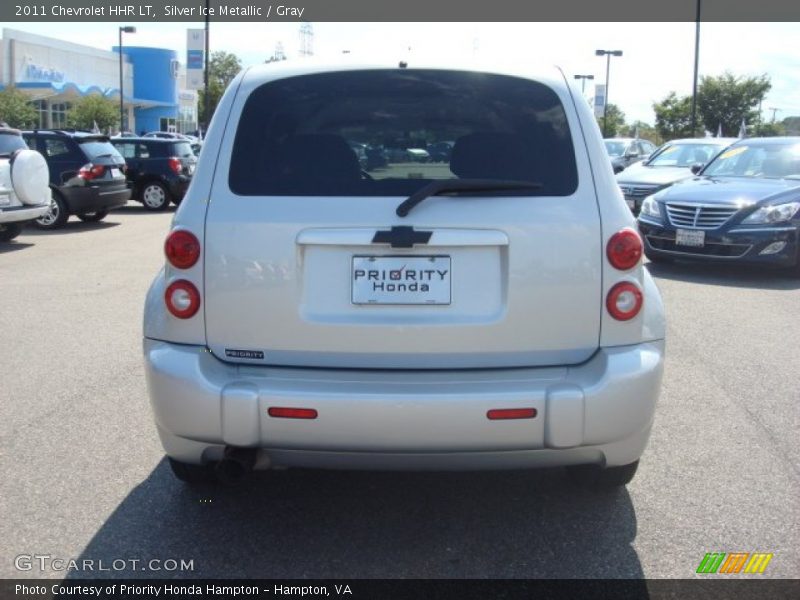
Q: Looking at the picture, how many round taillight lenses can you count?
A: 4